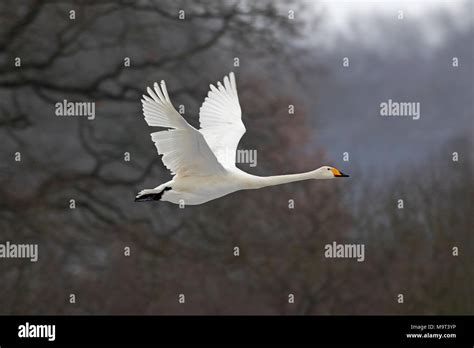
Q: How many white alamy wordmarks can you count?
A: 6